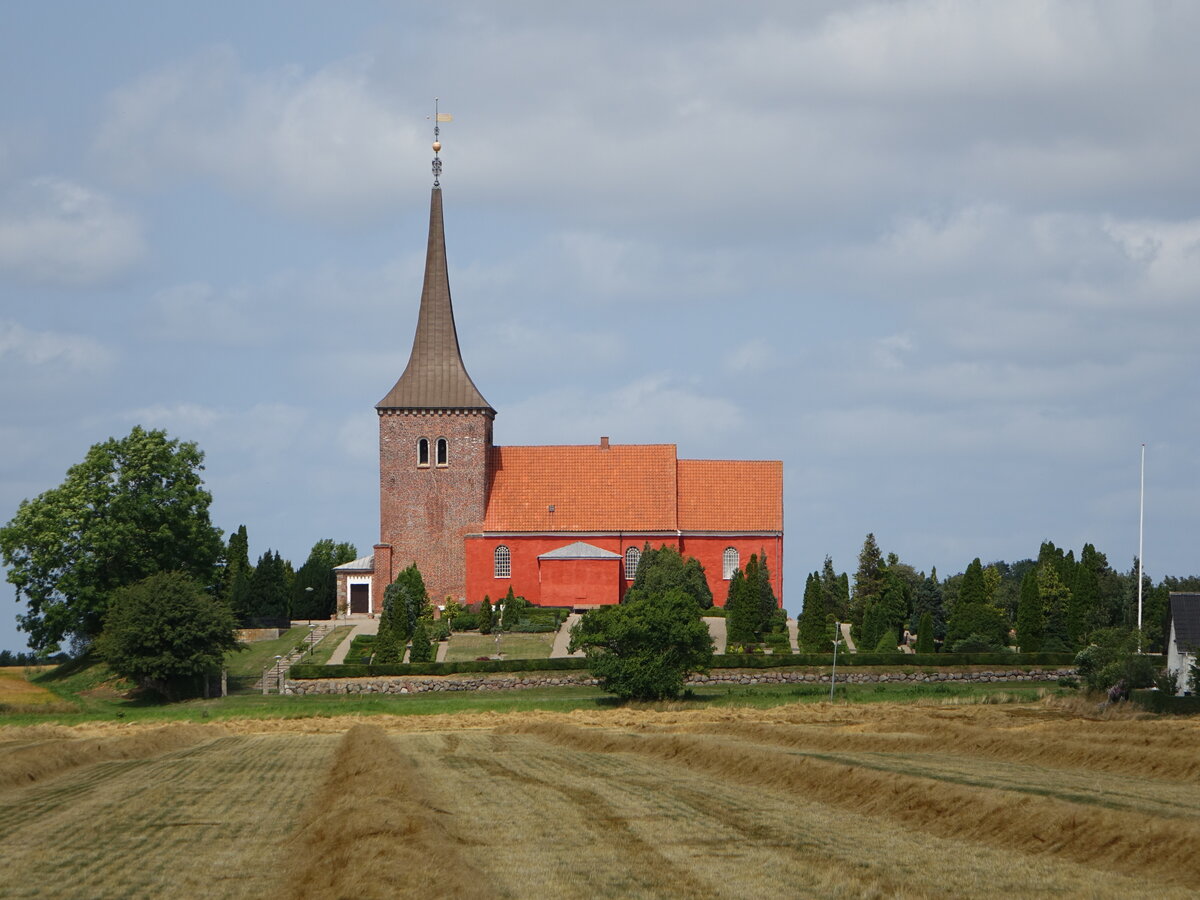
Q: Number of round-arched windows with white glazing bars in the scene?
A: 3